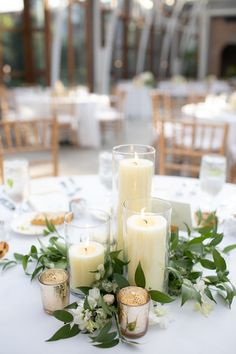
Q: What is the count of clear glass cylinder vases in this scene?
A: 3